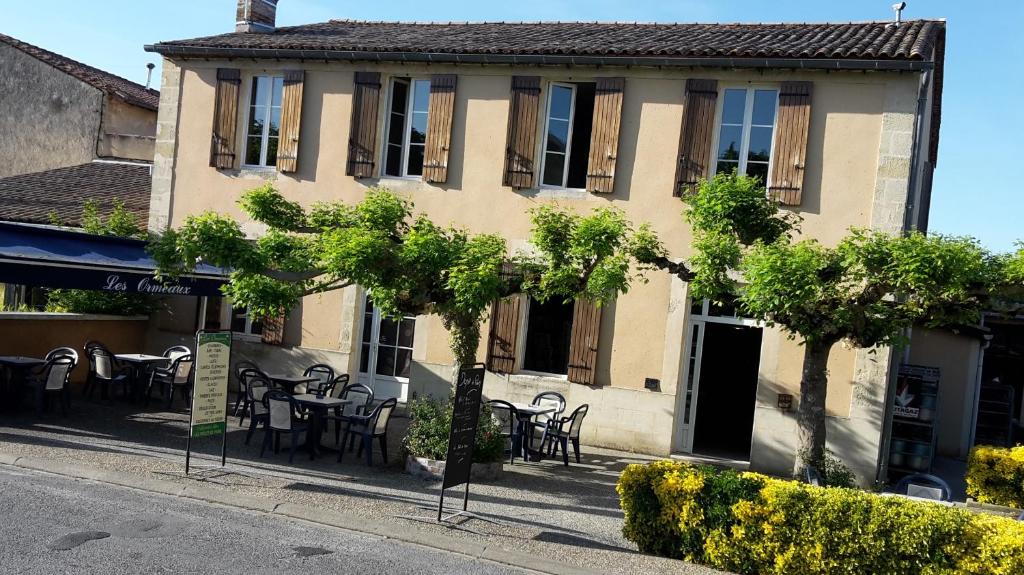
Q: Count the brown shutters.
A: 12